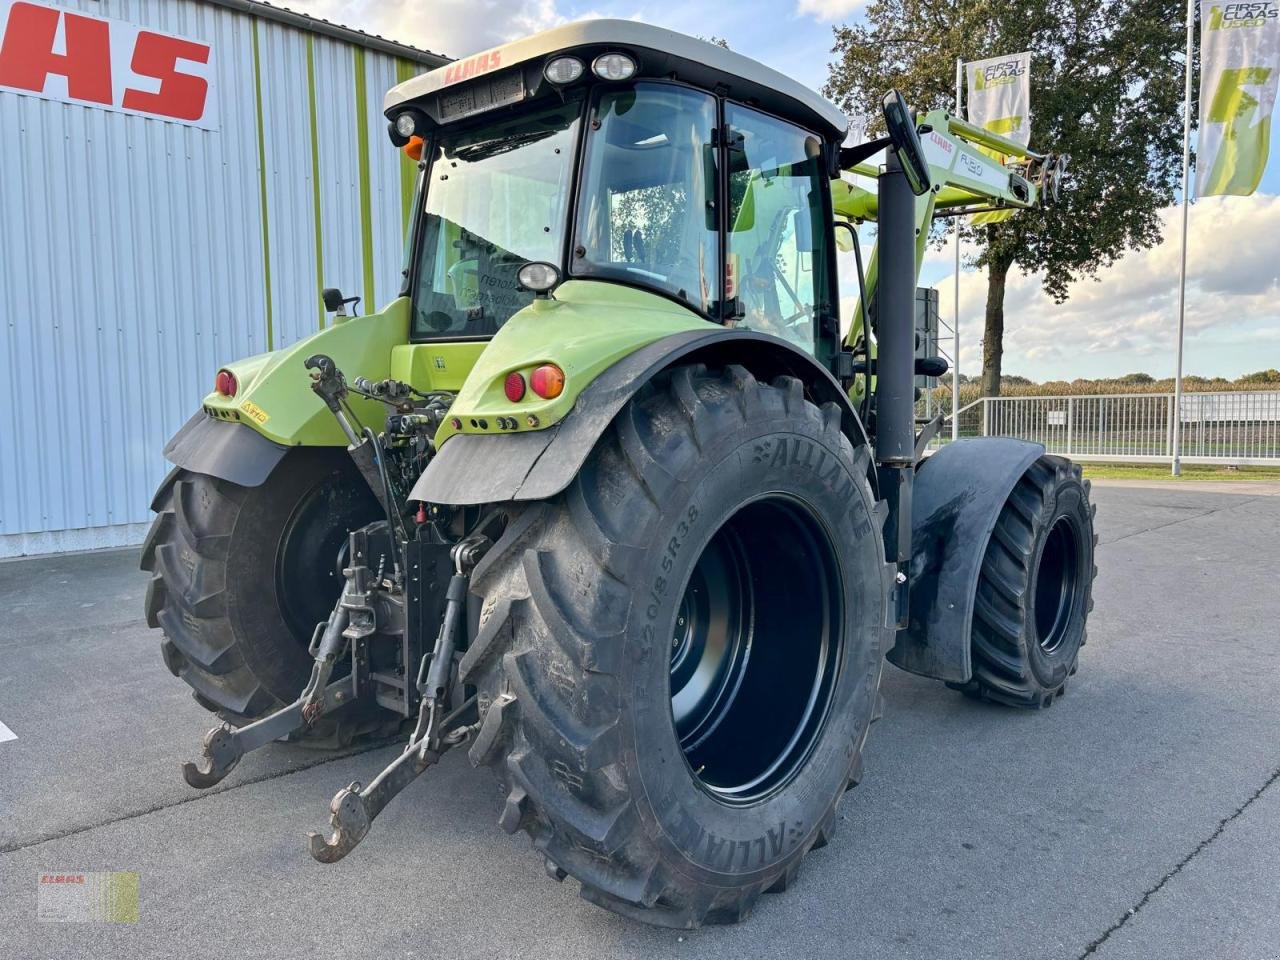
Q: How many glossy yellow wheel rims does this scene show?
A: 0